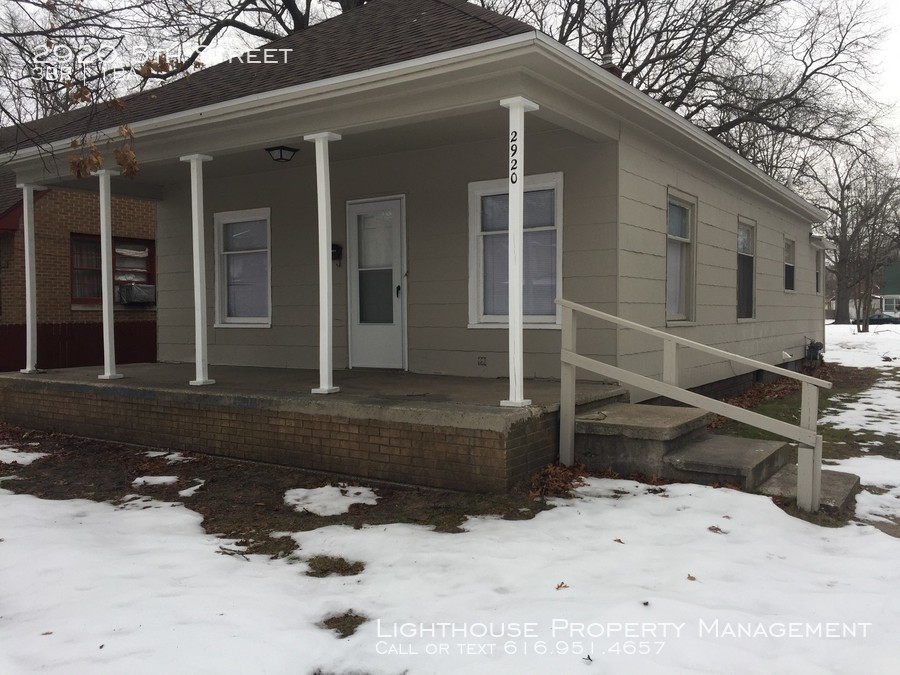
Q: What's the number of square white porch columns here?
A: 5